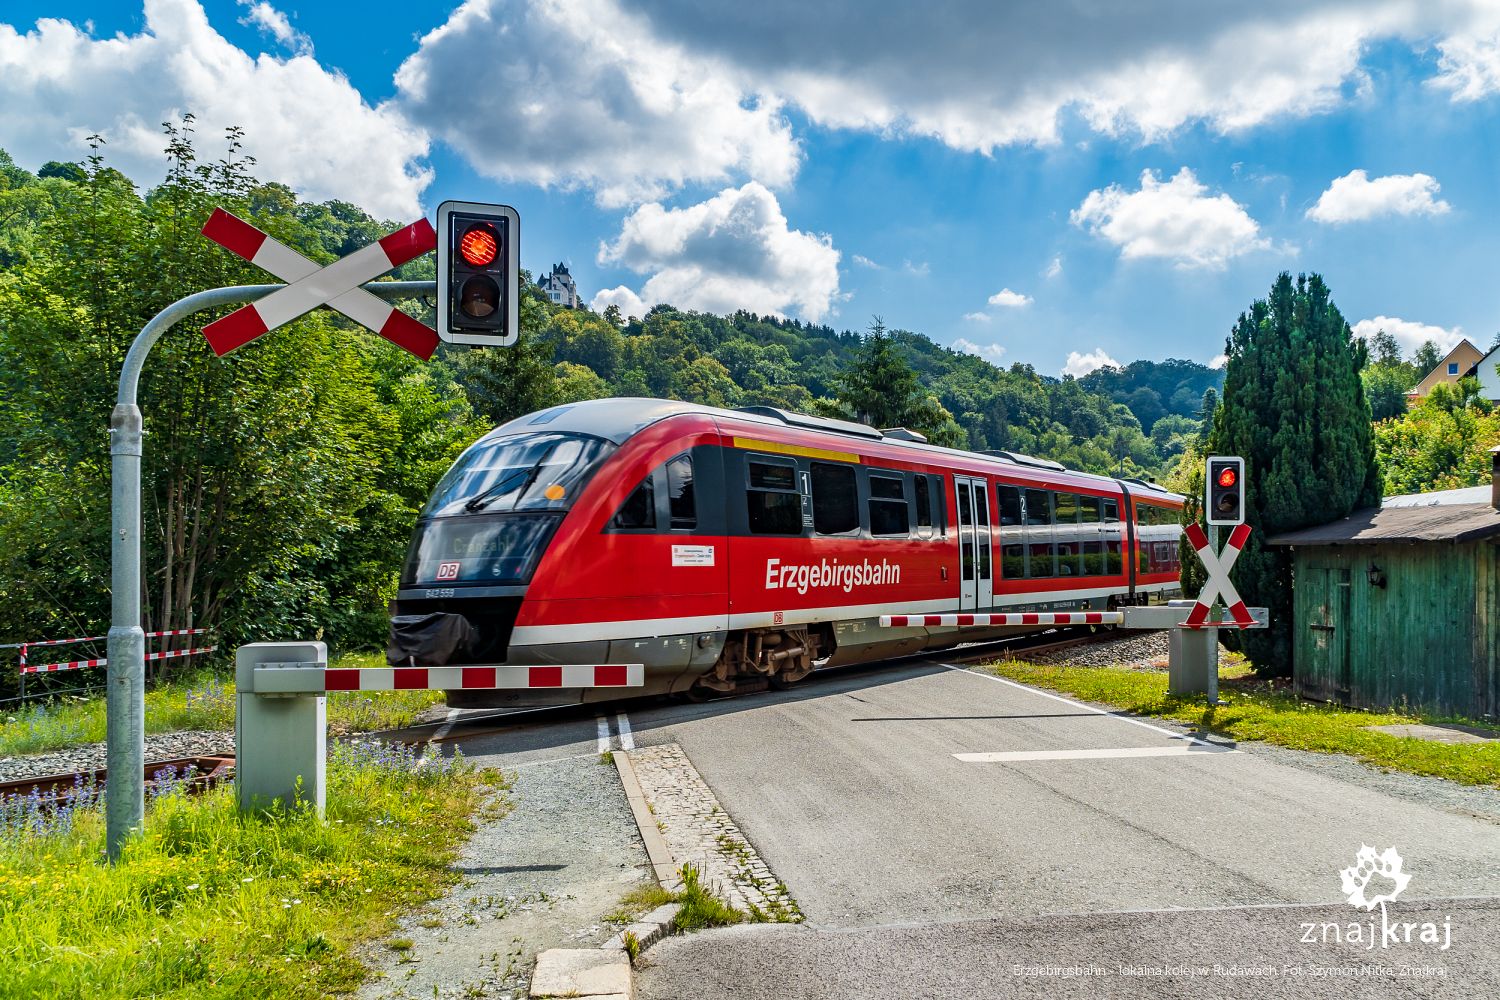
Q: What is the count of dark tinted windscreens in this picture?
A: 1